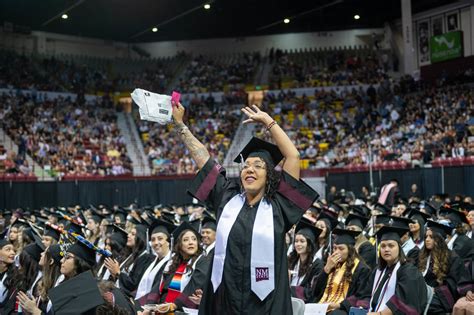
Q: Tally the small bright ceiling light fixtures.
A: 5